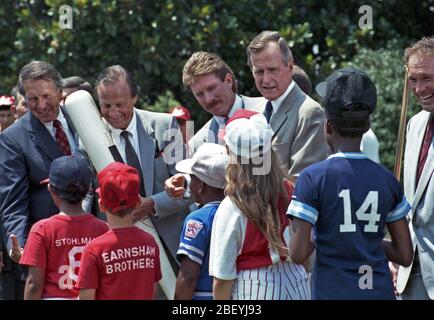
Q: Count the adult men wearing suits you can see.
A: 5